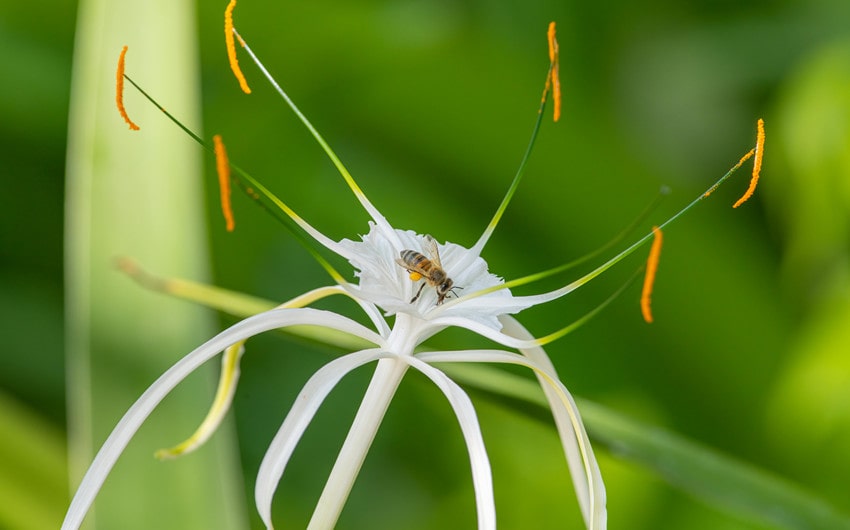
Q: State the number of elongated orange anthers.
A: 6